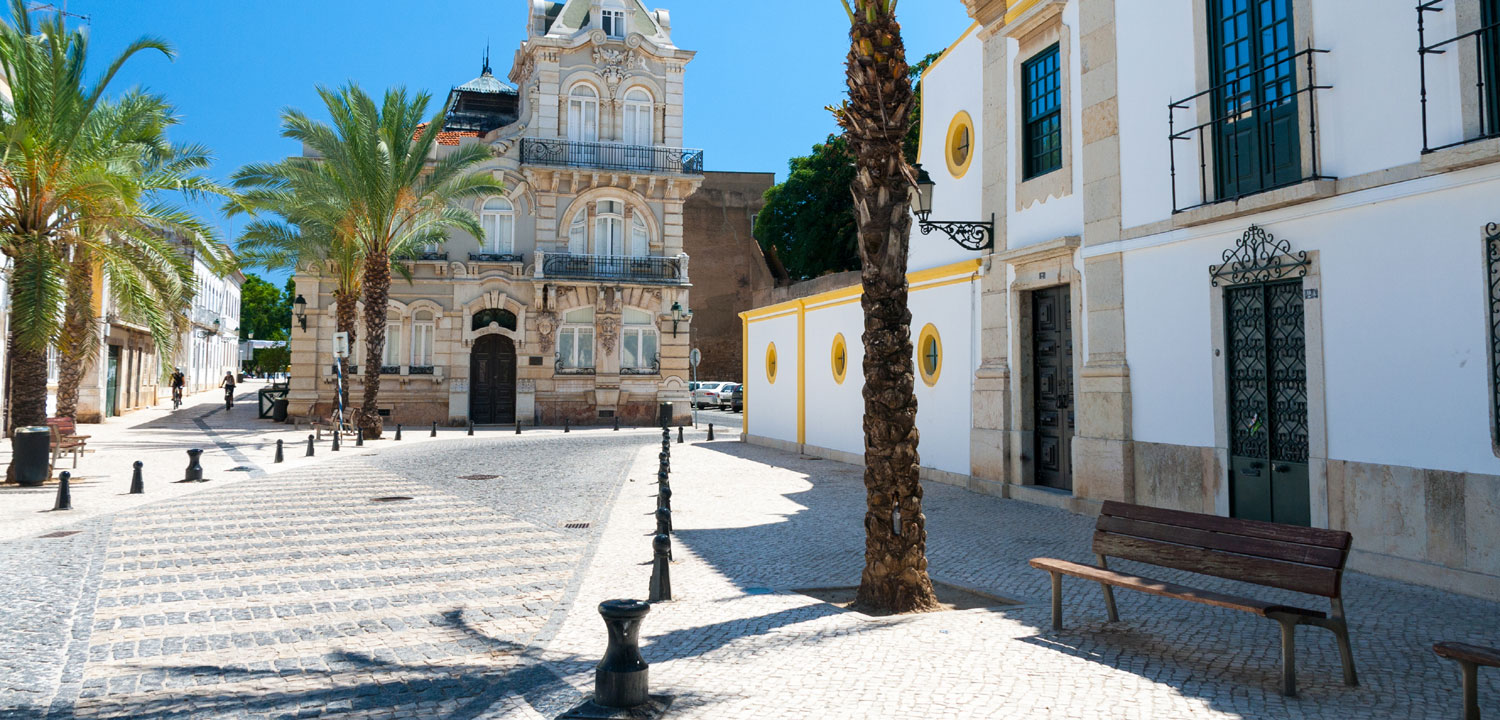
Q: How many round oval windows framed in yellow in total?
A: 4